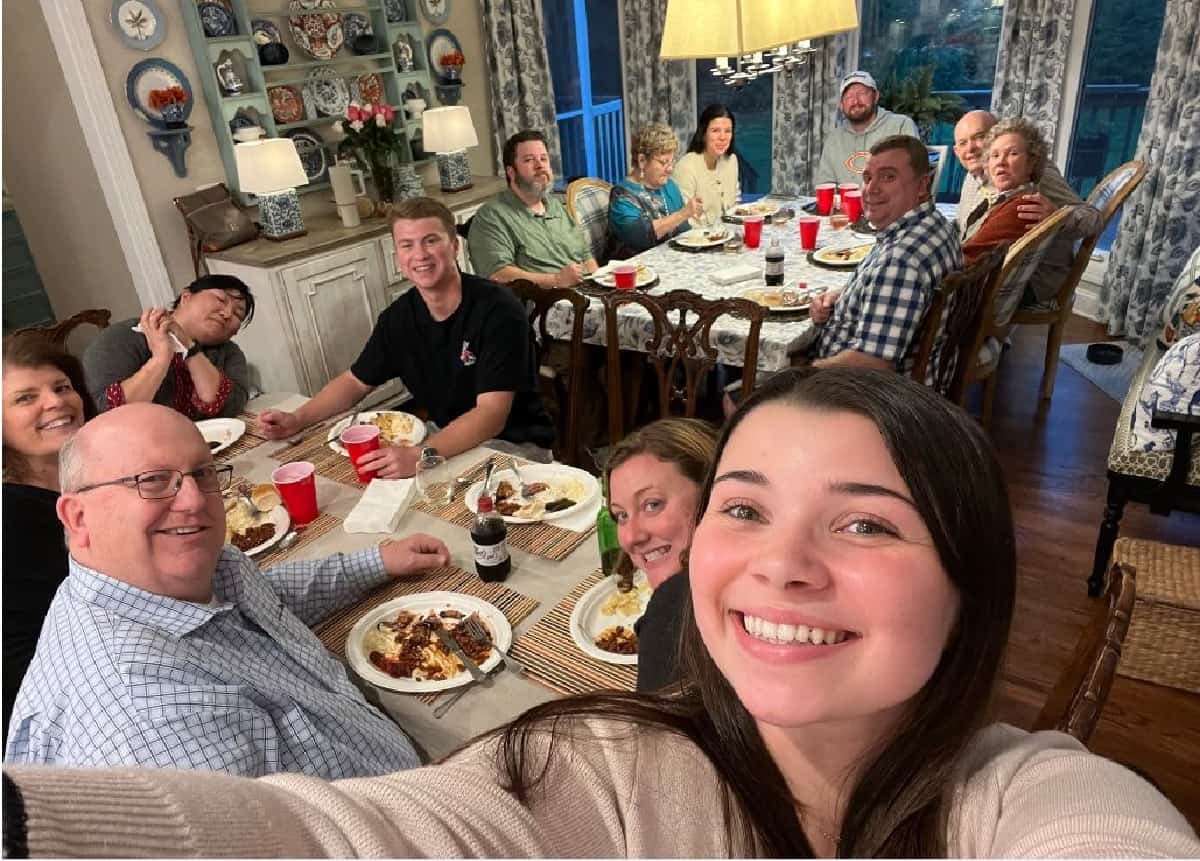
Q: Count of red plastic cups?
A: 8